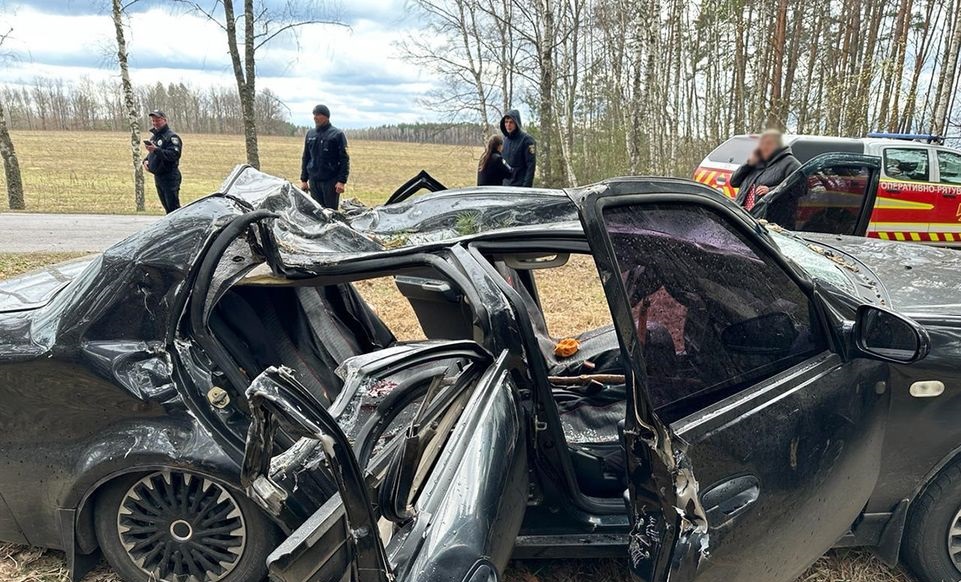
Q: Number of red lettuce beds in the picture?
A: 0